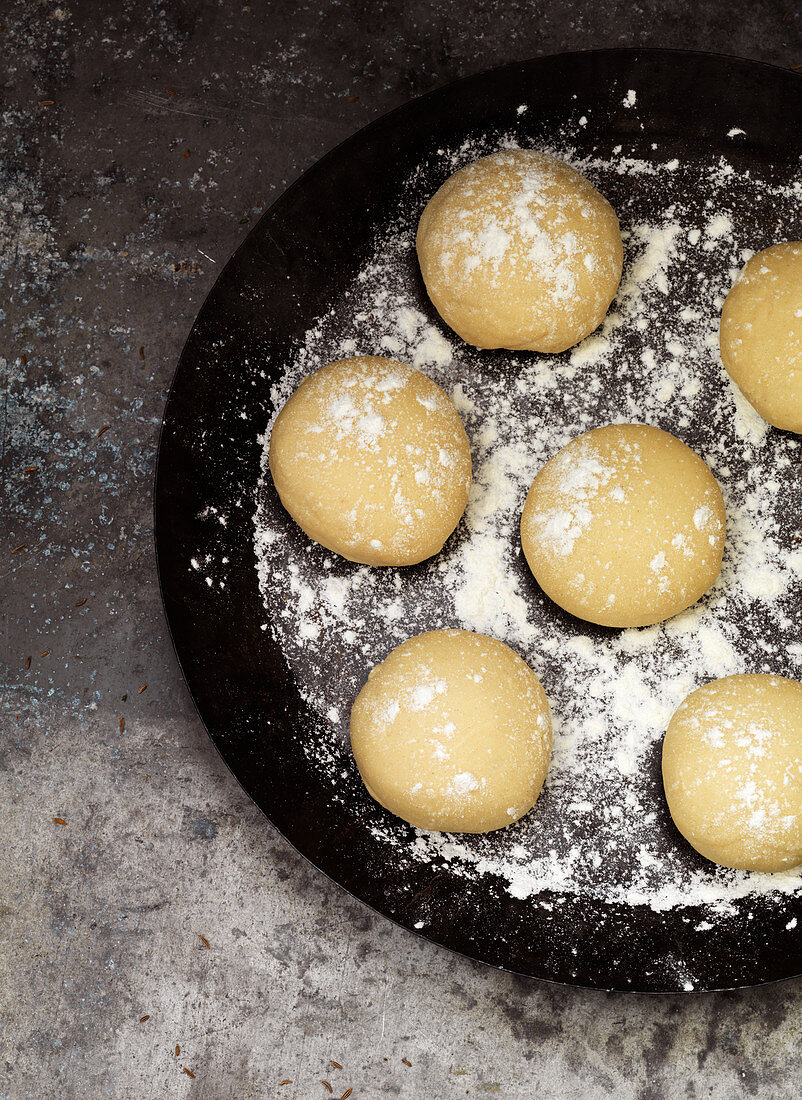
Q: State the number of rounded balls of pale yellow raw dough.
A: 6